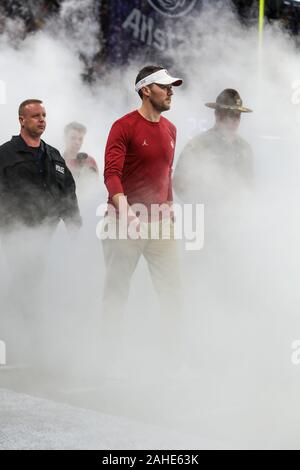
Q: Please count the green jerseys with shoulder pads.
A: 0